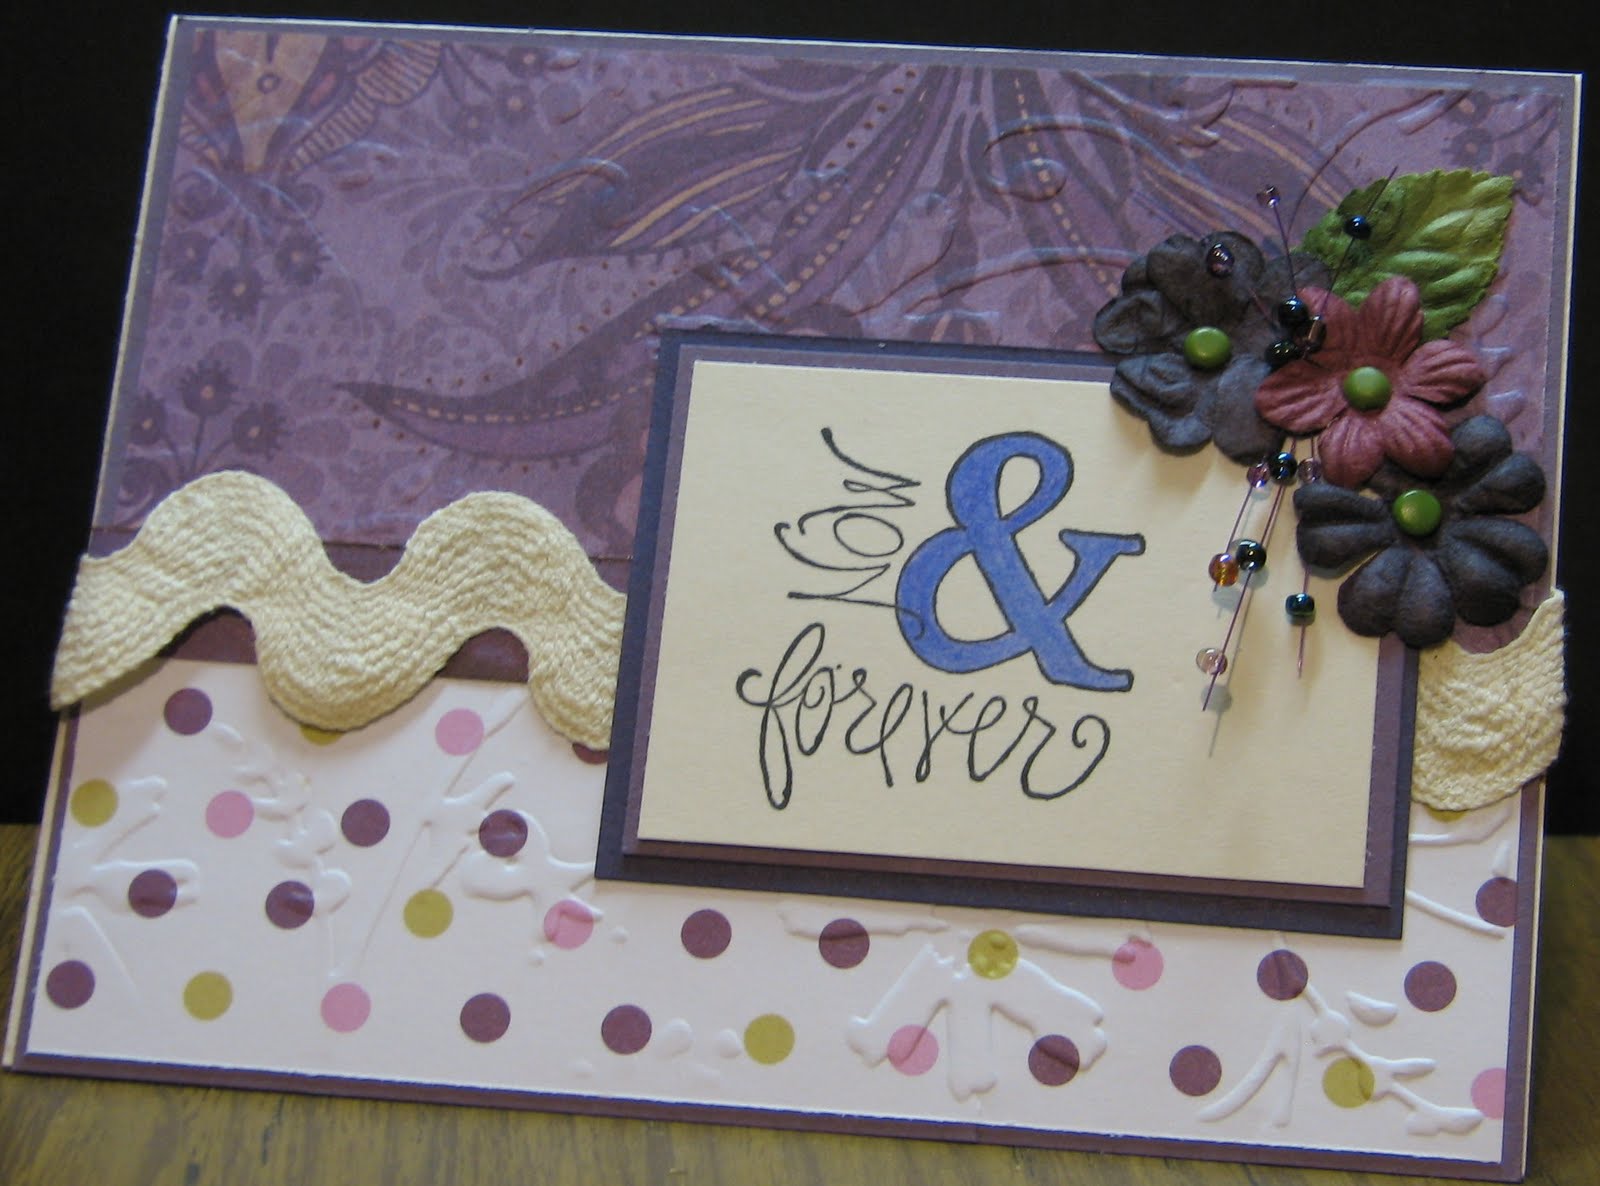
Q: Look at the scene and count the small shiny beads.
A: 13